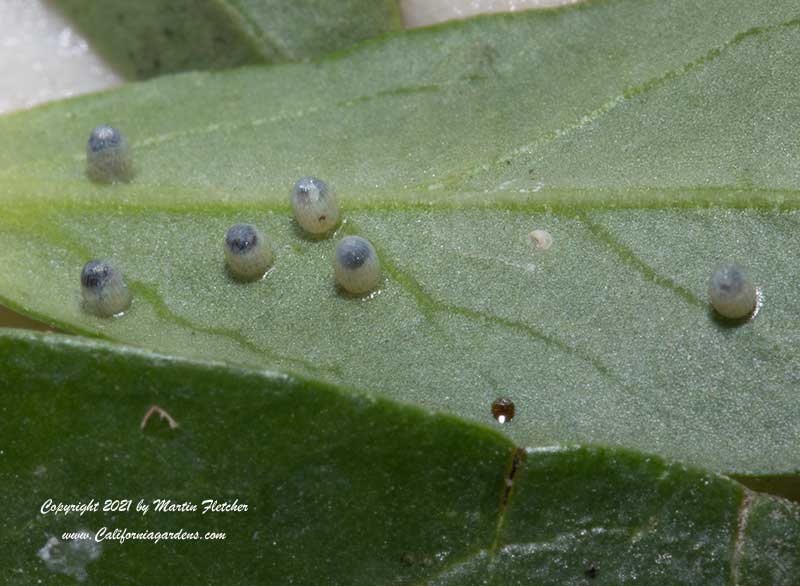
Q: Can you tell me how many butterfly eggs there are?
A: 6